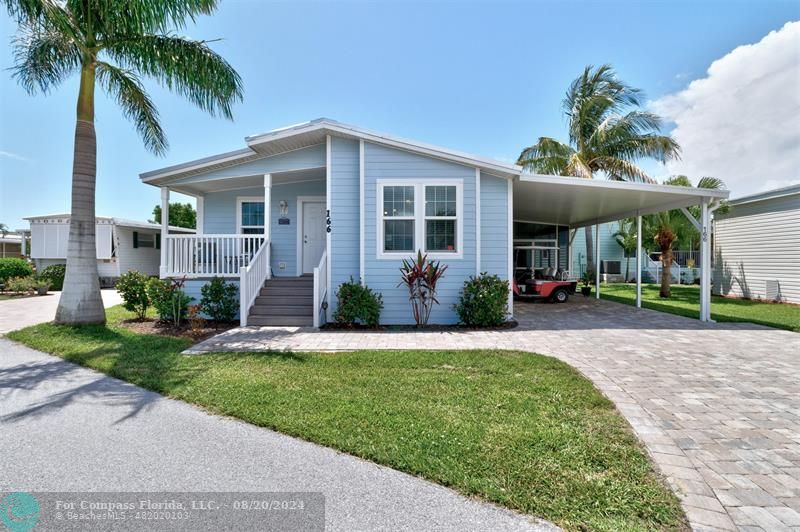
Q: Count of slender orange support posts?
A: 0